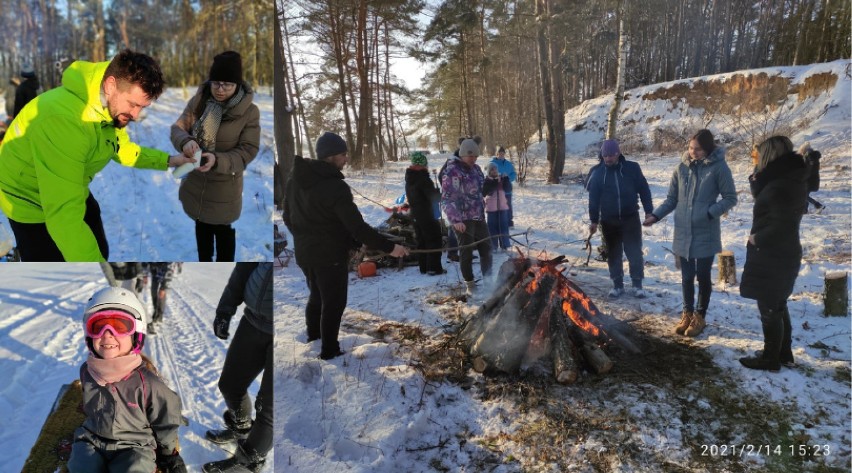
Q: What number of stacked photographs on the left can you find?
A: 2